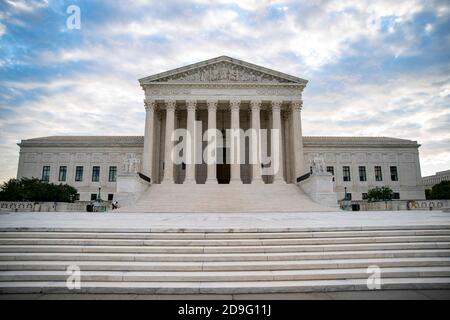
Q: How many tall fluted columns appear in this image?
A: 8